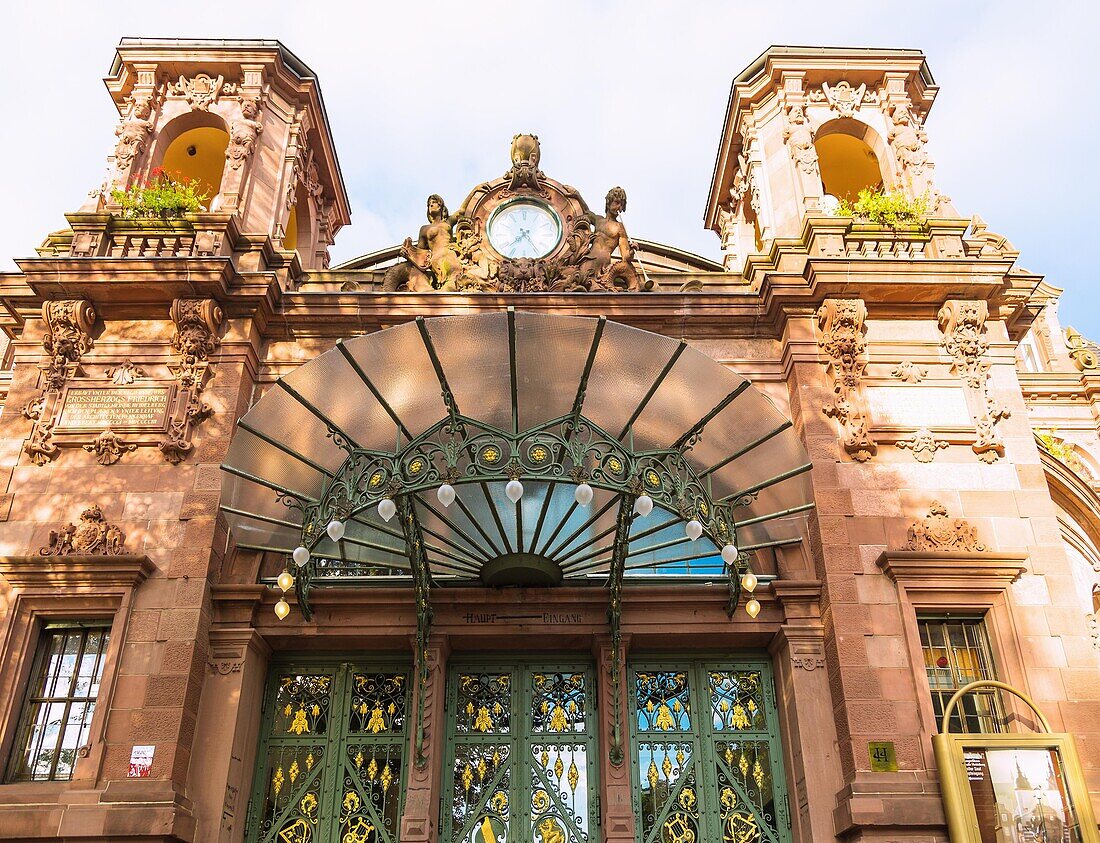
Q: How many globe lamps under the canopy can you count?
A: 13